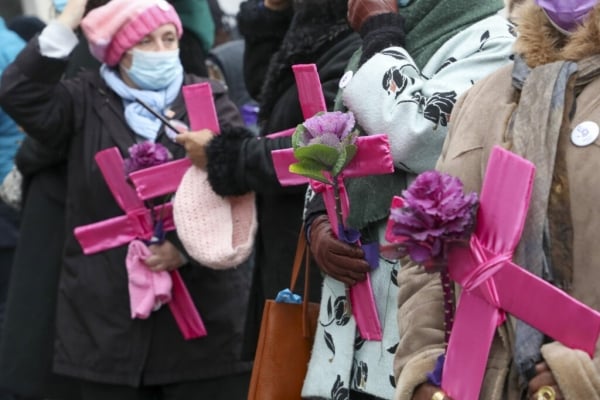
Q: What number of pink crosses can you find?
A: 4